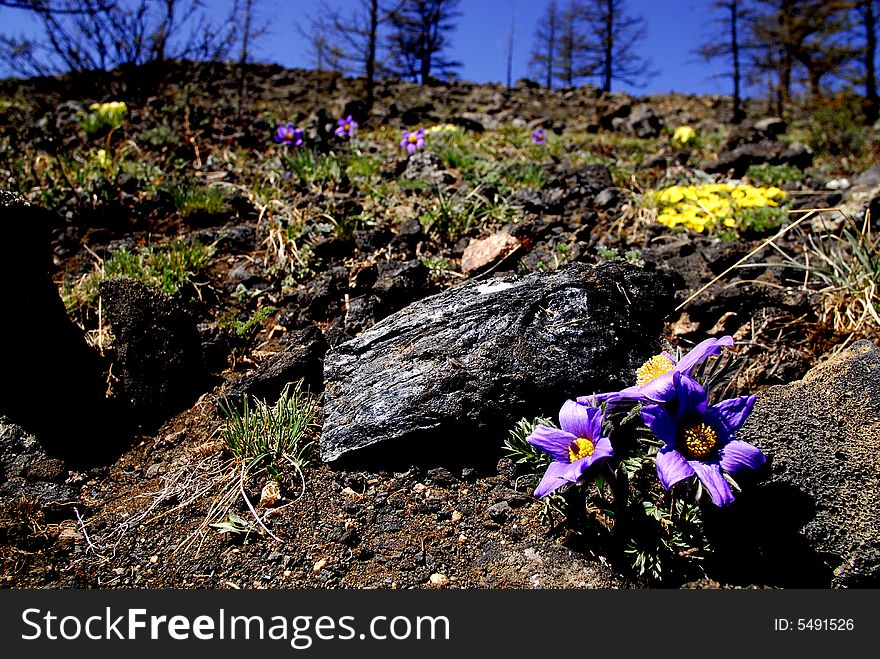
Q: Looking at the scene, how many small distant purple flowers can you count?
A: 4